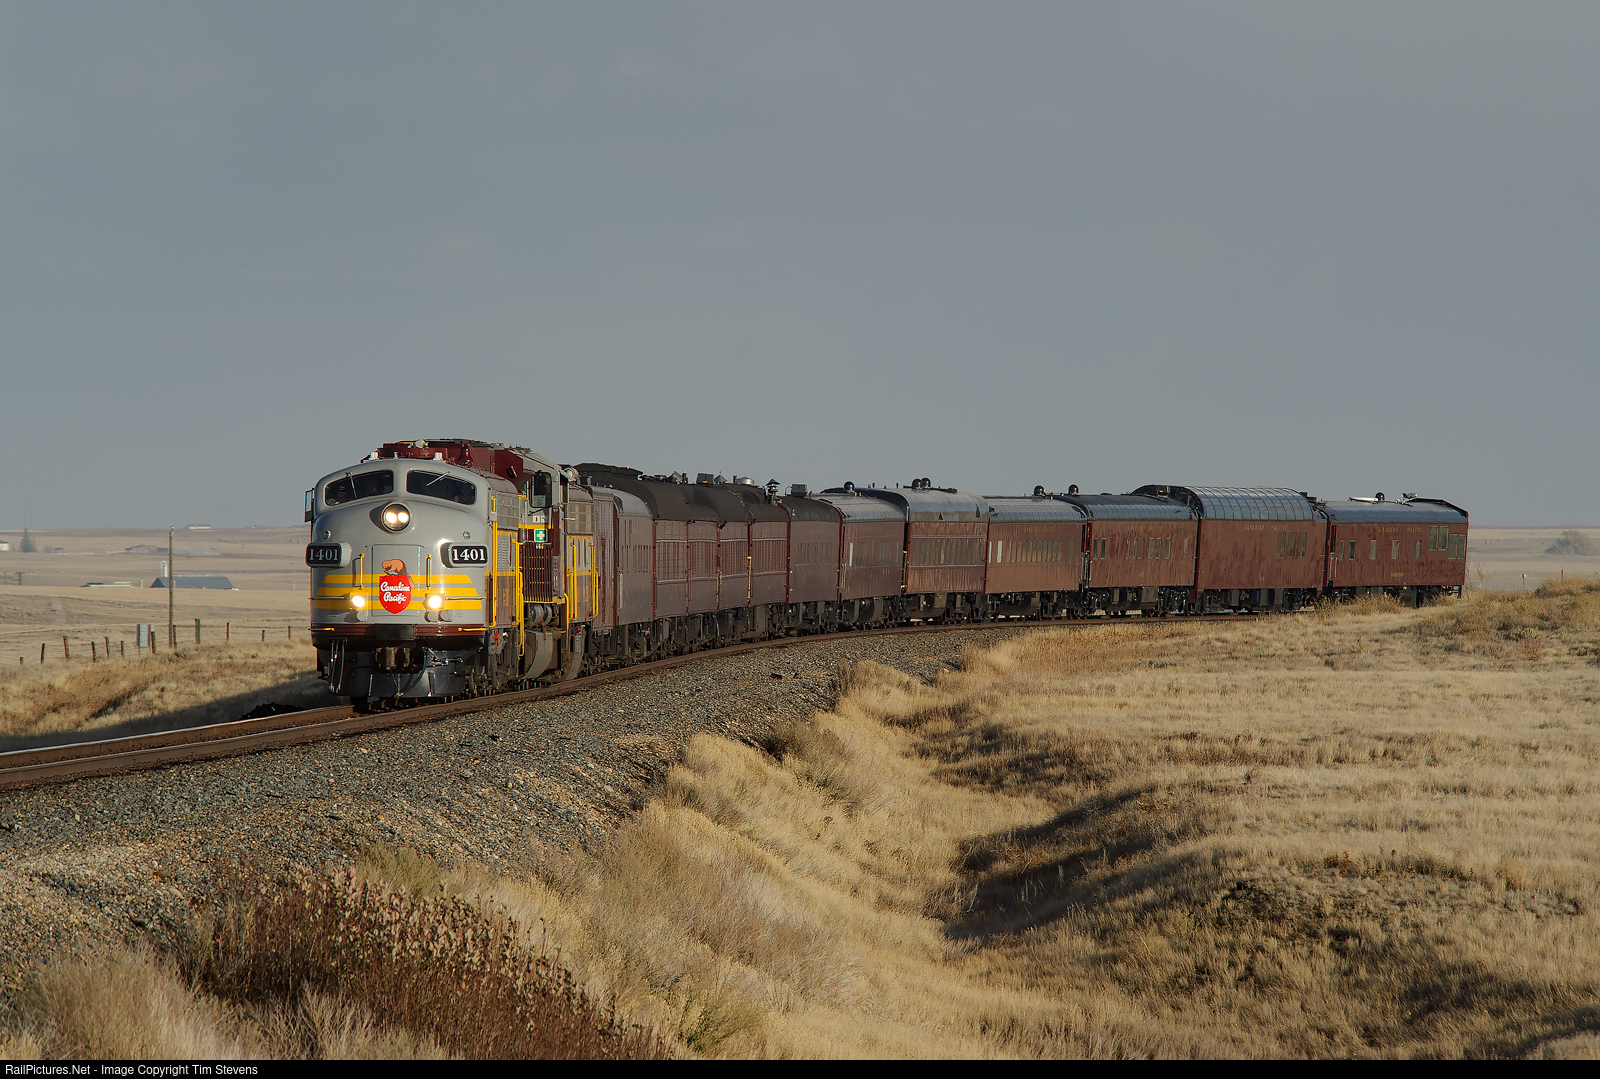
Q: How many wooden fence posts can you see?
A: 12